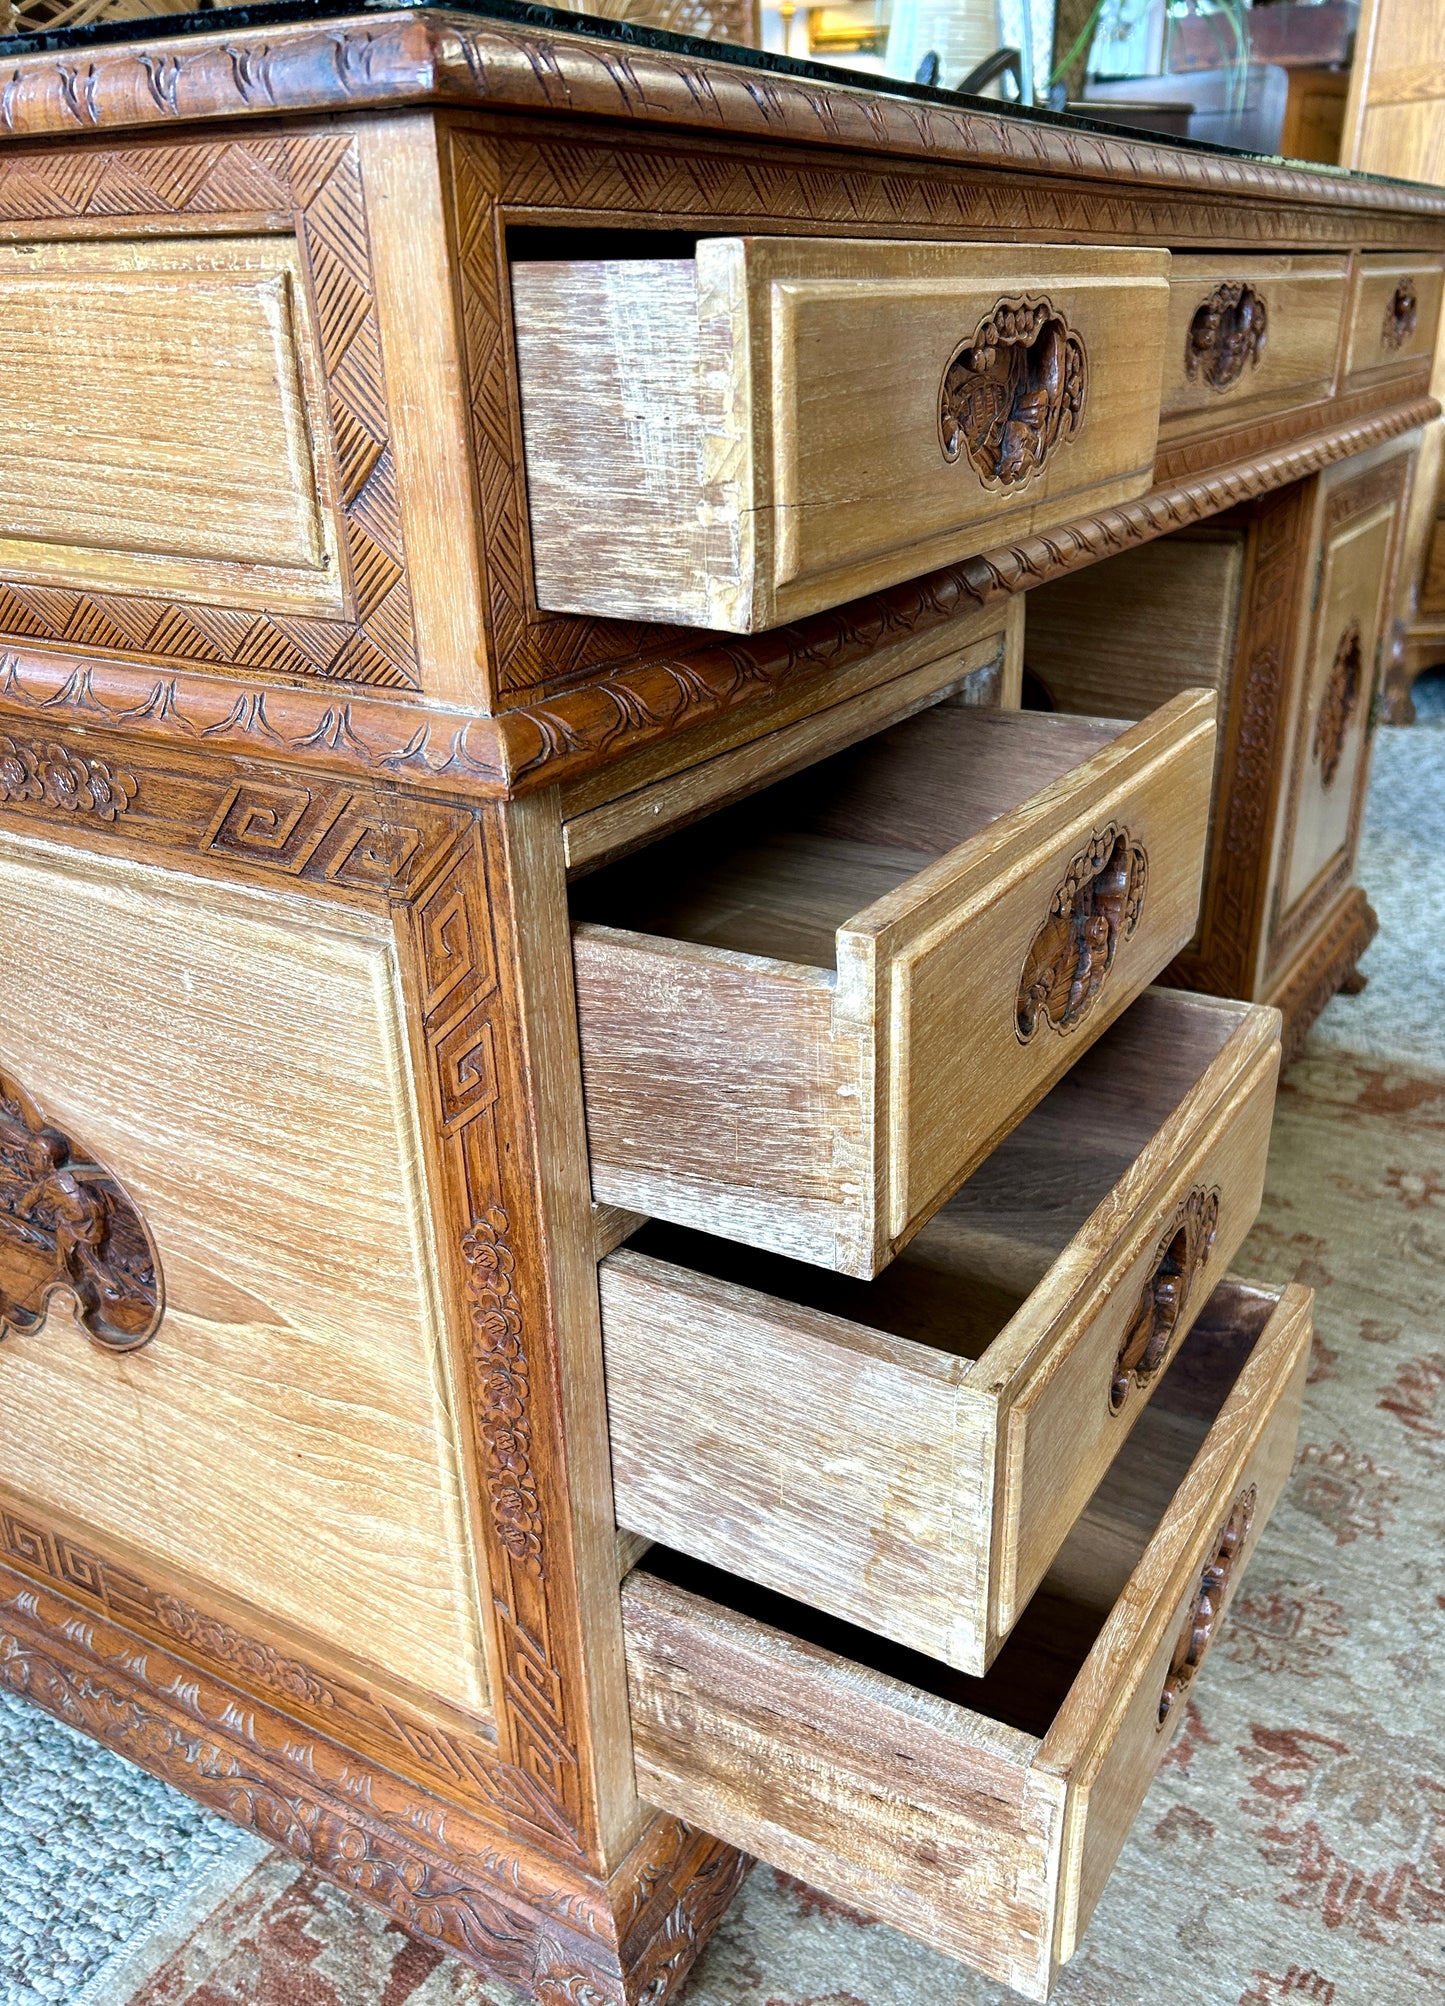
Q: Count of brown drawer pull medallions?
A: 6